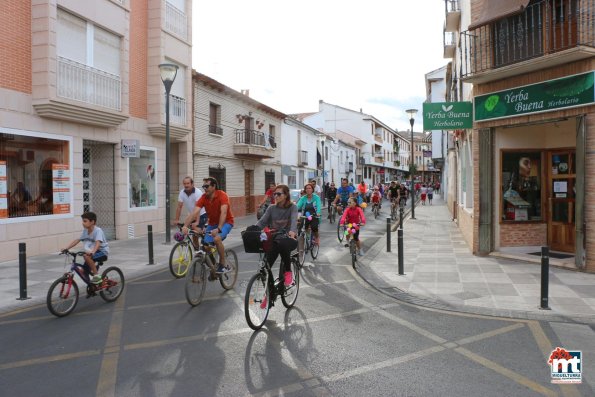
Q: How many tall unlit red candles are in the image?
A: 0